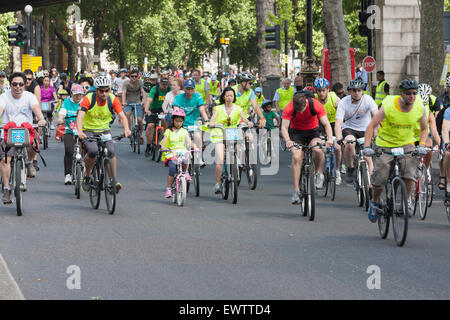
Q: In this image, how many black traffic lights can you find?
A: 3